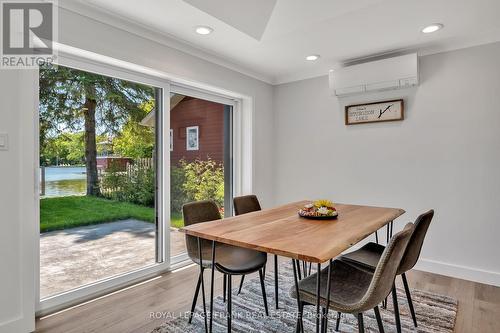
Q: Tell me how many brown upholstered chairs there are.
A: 4